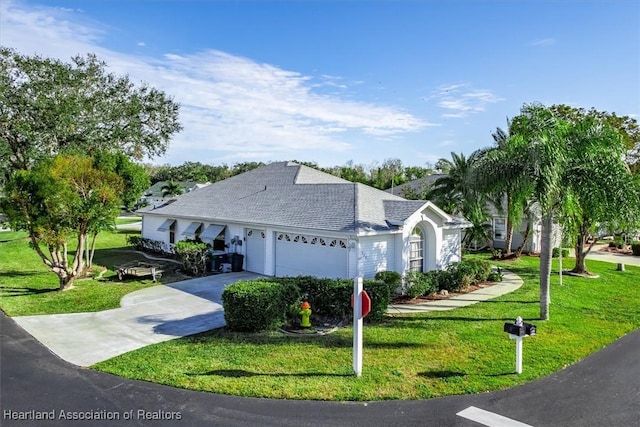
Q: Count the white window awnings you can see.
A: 3